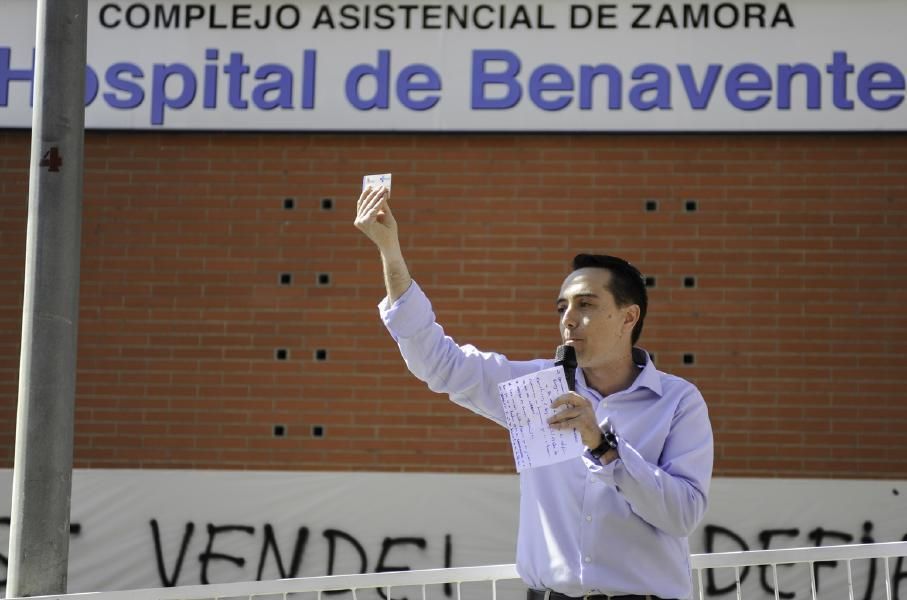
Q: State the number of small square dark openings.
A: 14